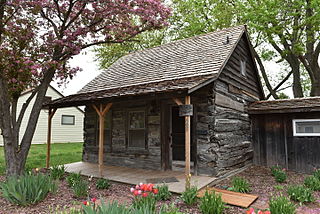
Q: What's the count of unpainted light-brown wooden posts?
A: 3